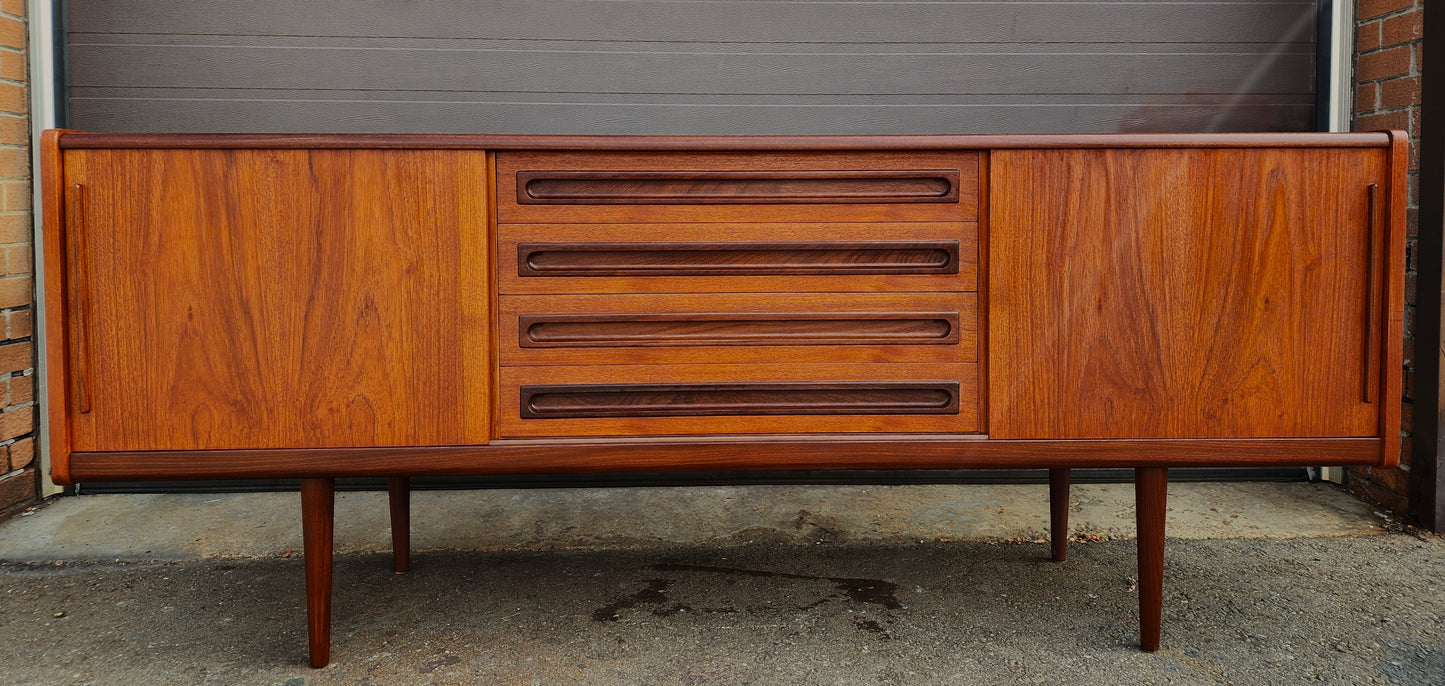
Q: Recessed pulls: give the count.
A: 4